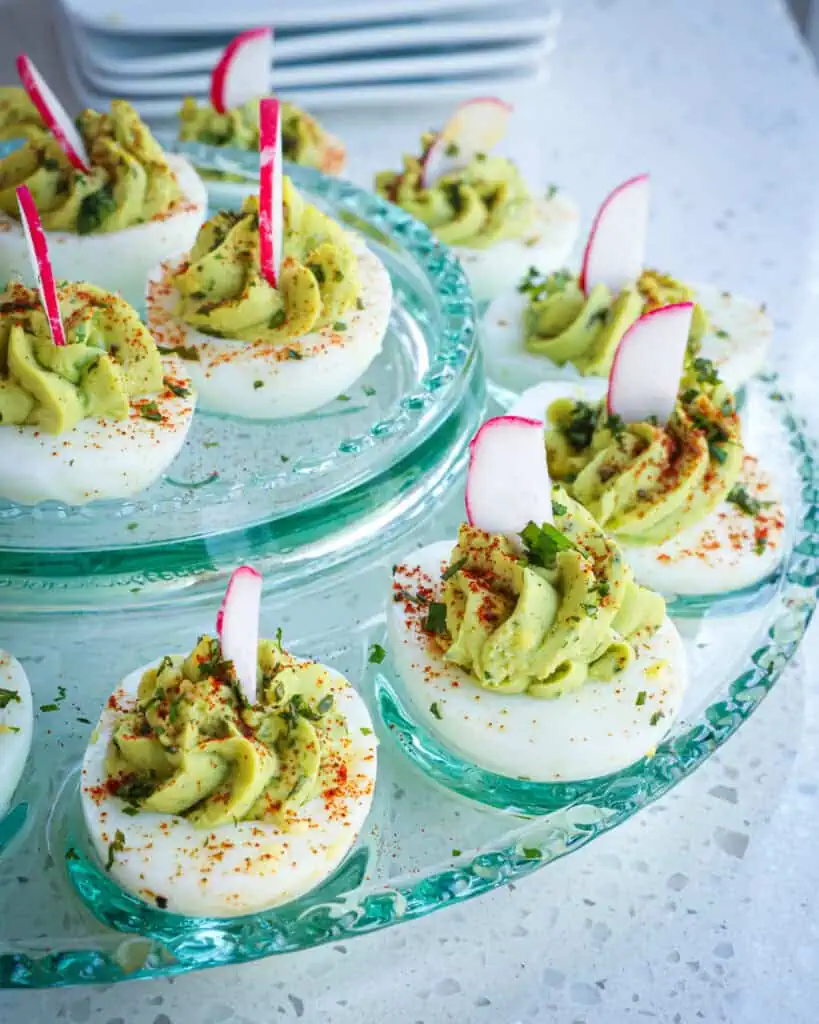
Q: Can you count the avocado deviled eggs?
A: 11